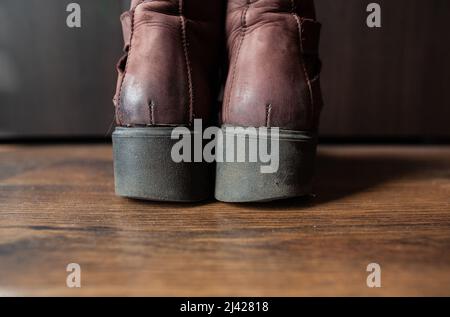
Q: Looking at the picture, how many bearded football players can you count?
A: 0